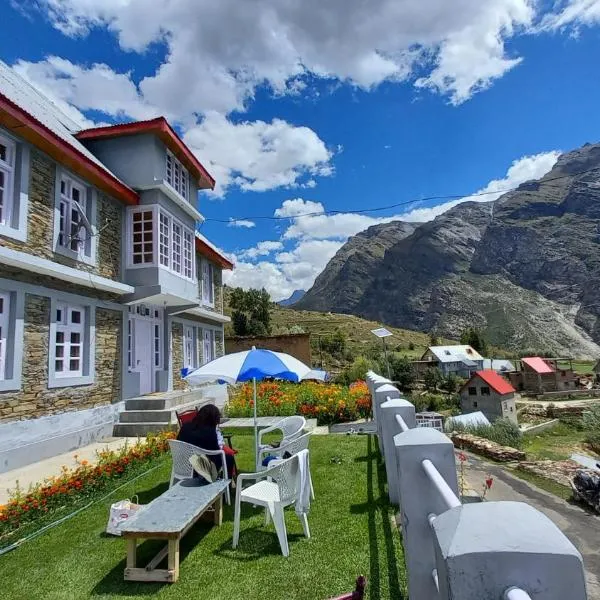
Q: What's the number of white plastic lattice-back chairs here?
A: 4